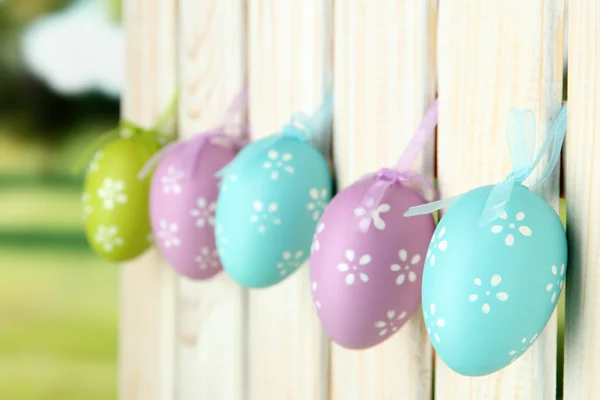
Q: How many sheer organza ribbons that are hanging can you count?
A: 5